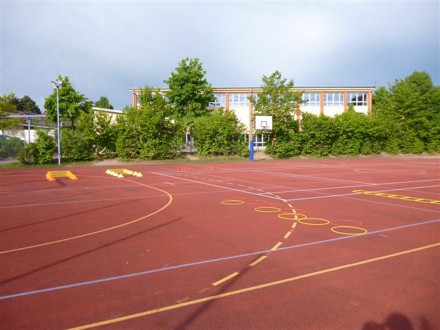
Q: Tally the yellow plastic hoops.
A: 5